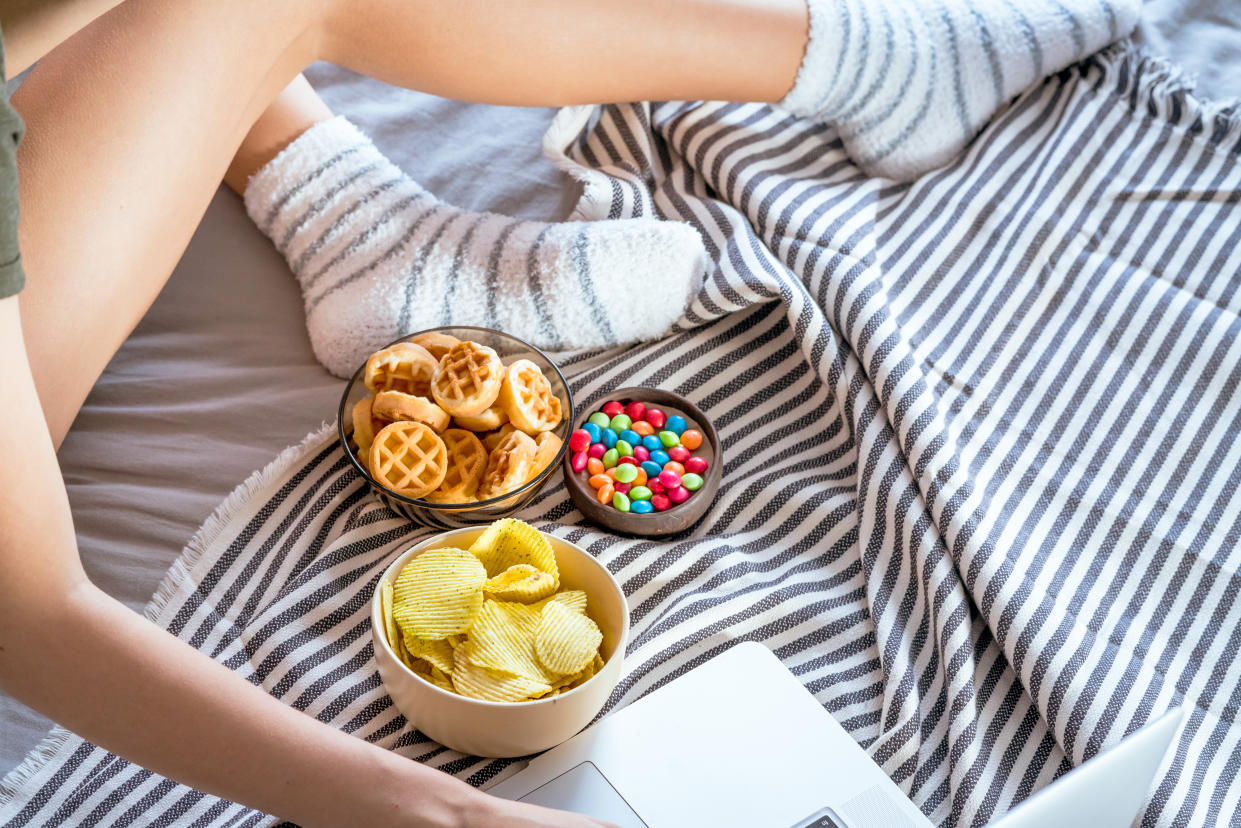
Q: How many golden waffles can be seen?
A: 12